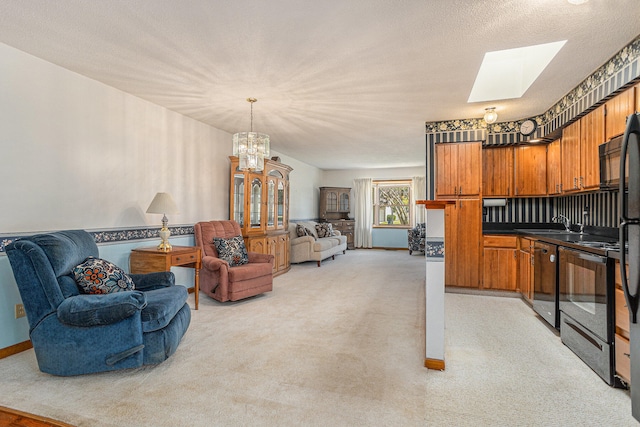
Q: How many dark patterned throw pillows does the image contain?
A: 4